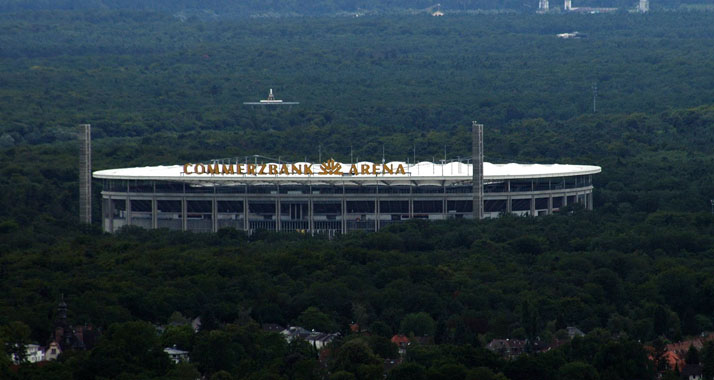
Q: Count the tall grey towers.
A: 2